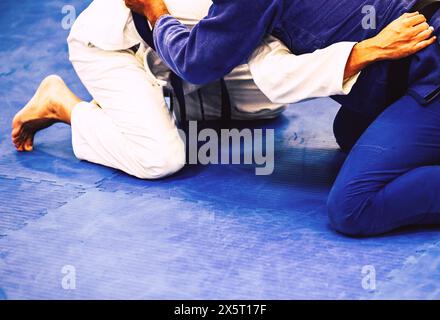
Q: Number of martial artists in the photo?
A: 2